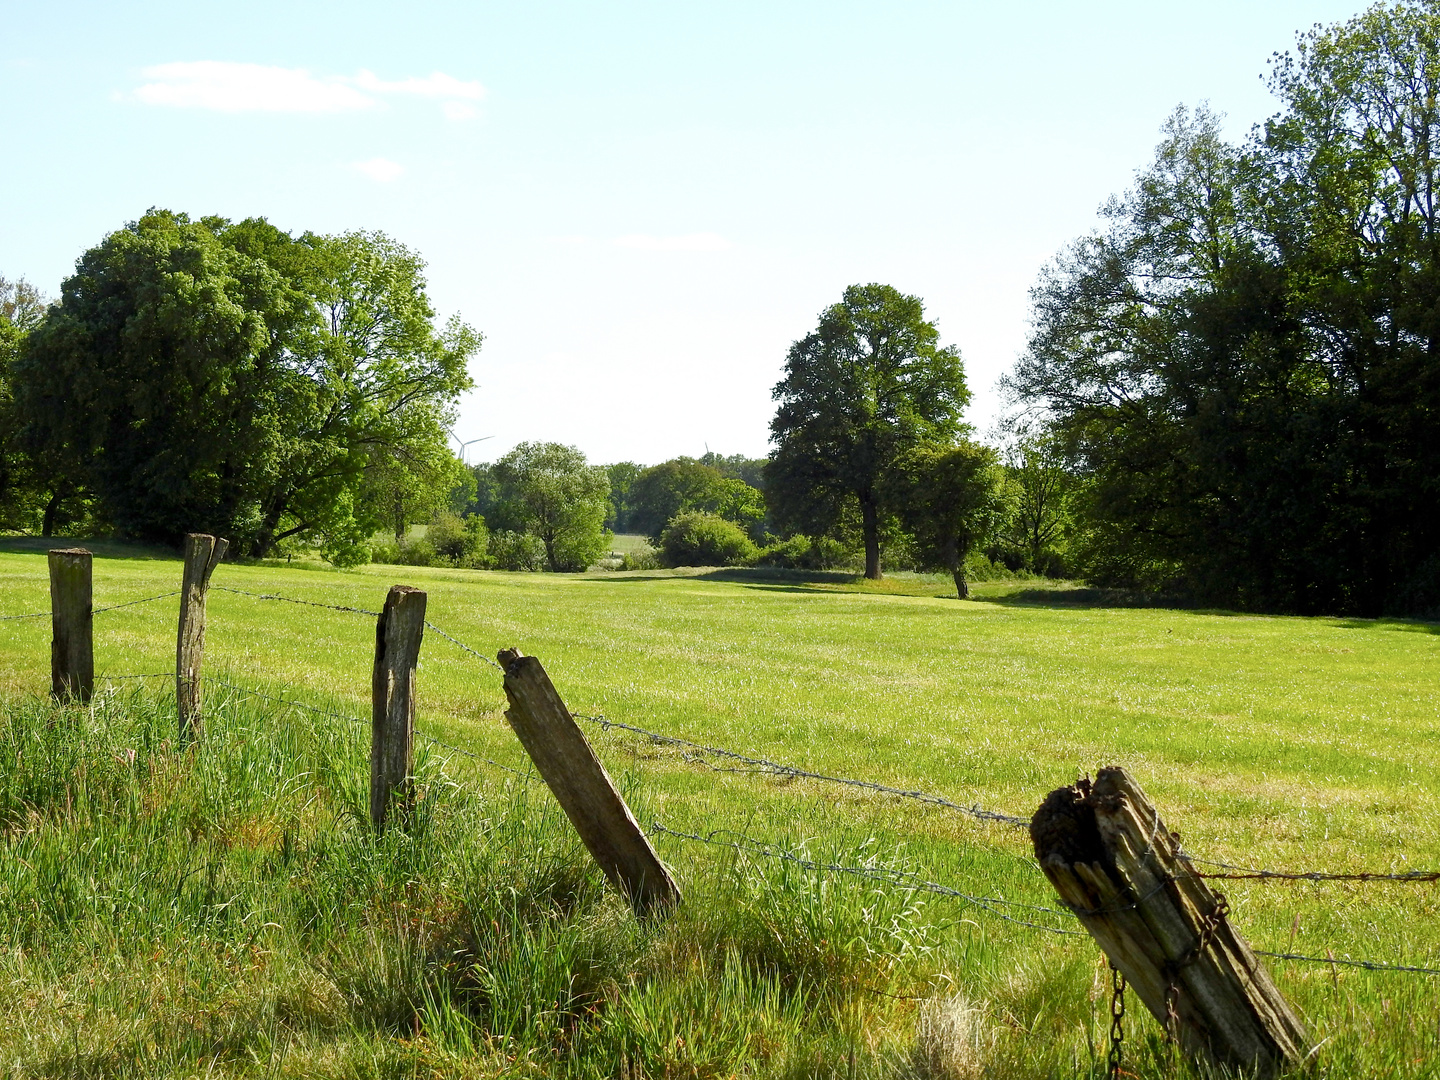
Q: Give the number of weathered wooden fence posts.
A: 5